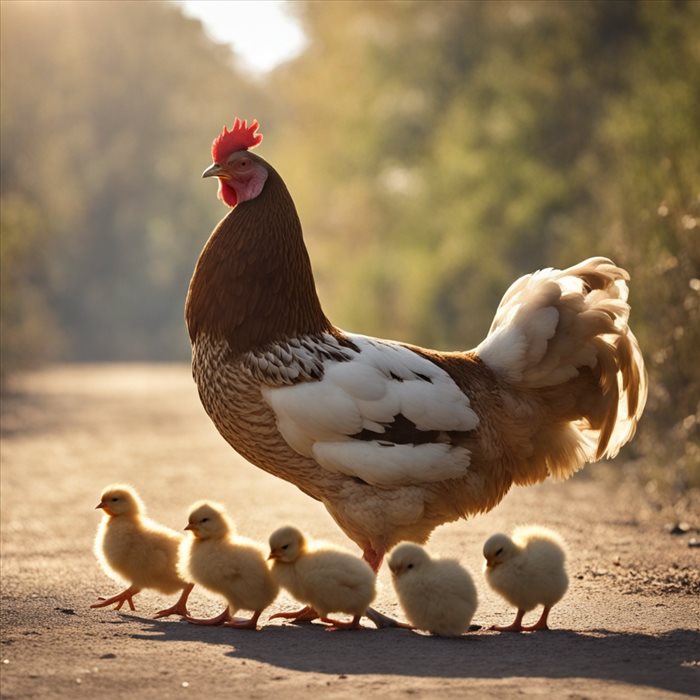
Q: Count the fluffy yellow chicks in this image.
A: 5